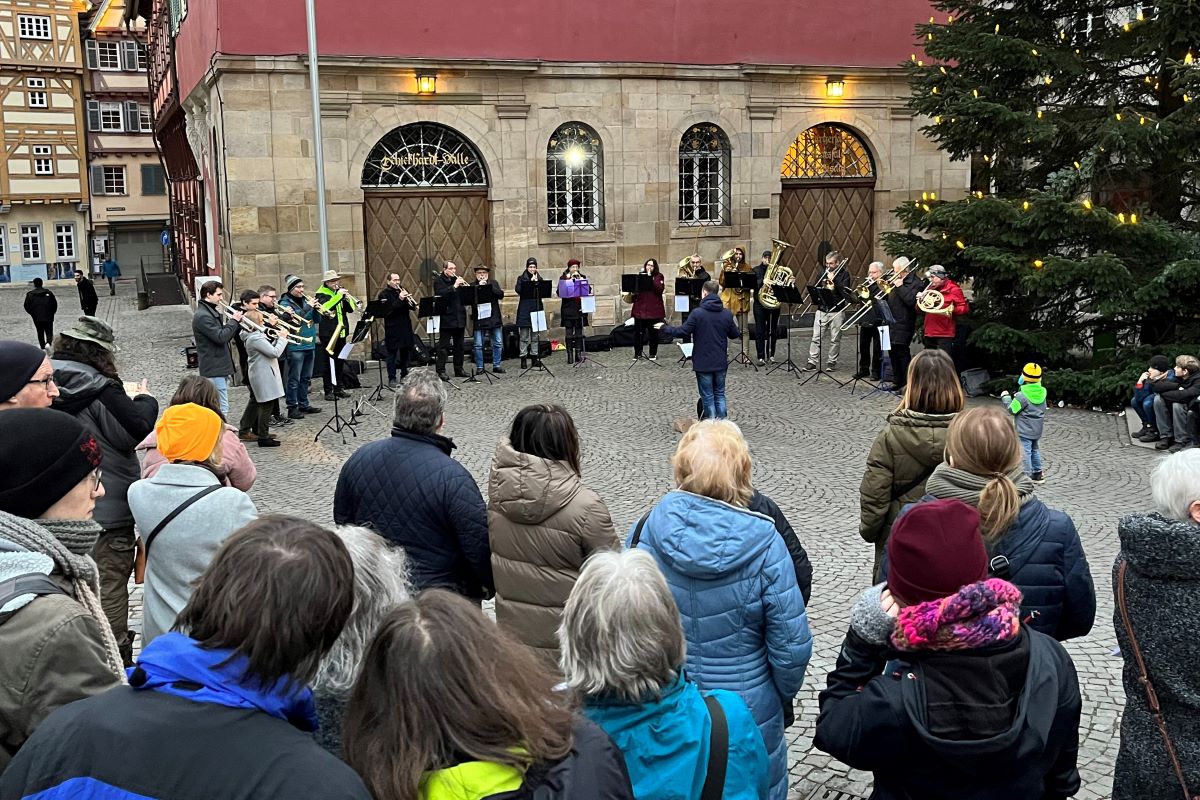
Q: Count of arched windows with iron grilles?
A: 2